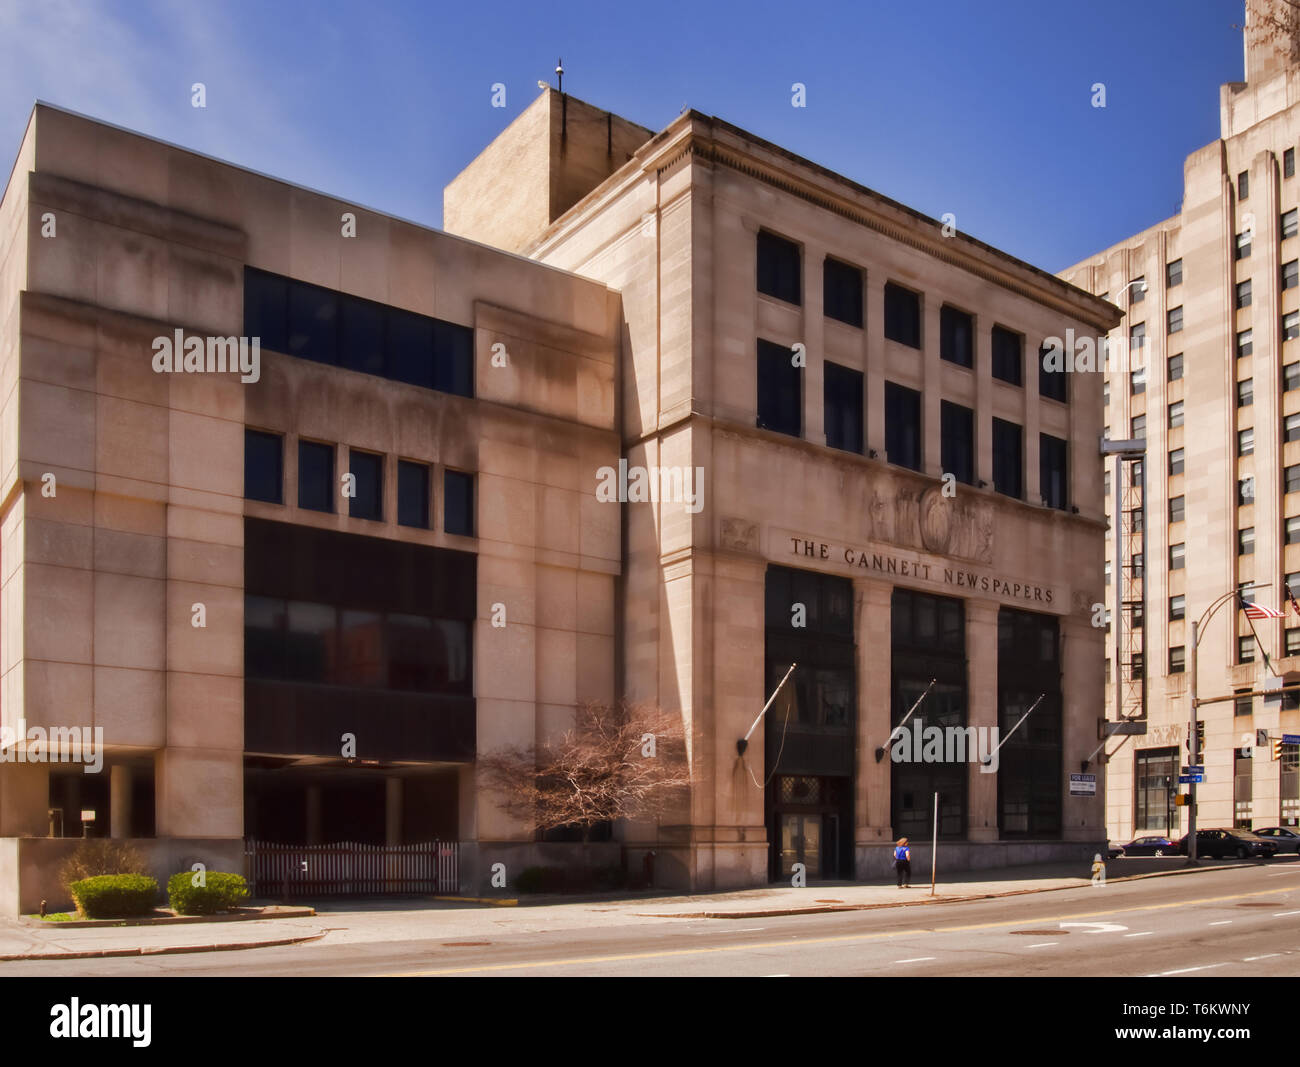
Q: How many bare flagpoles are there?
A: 4